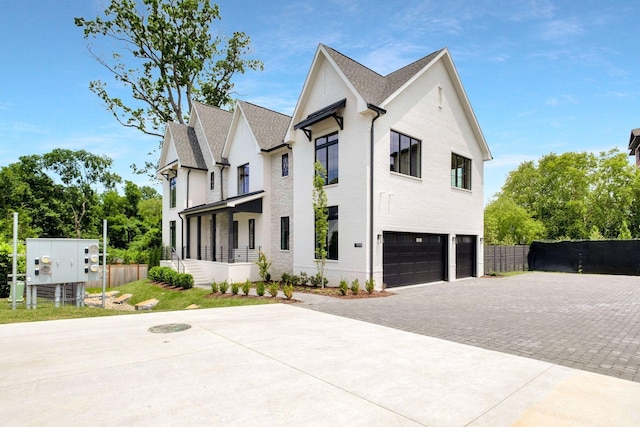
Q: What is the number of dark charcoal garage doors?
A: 2